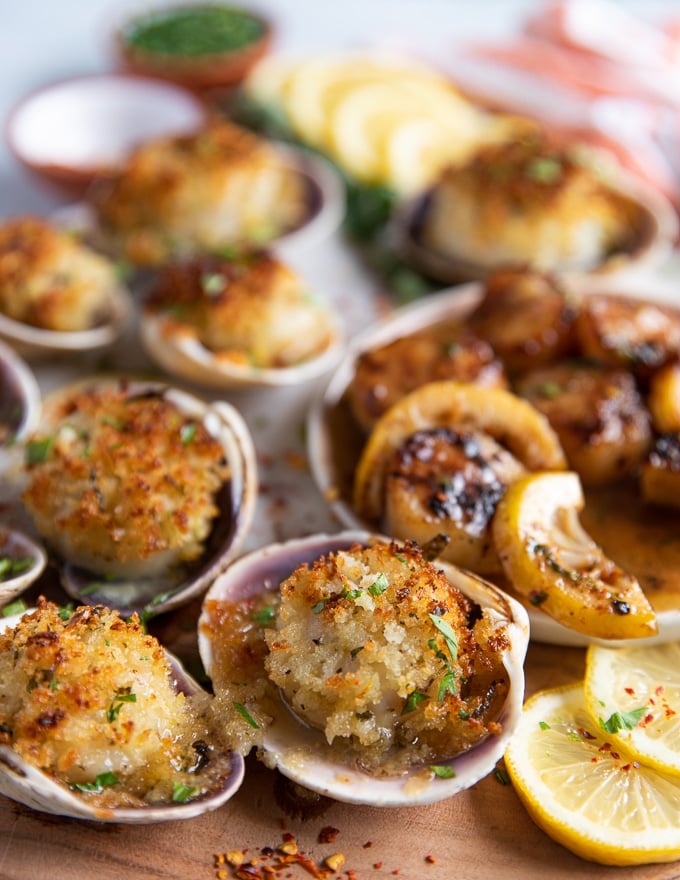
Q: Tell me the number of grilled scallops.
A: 6